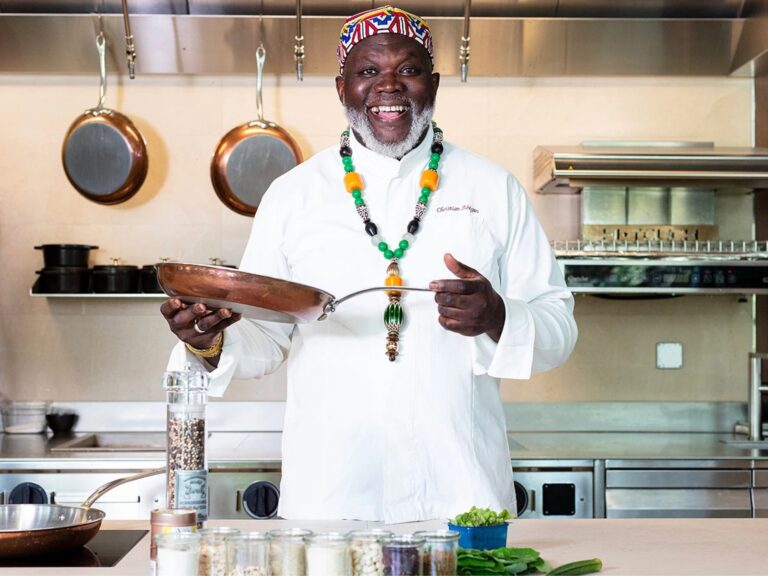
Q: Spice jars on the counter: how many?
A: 8